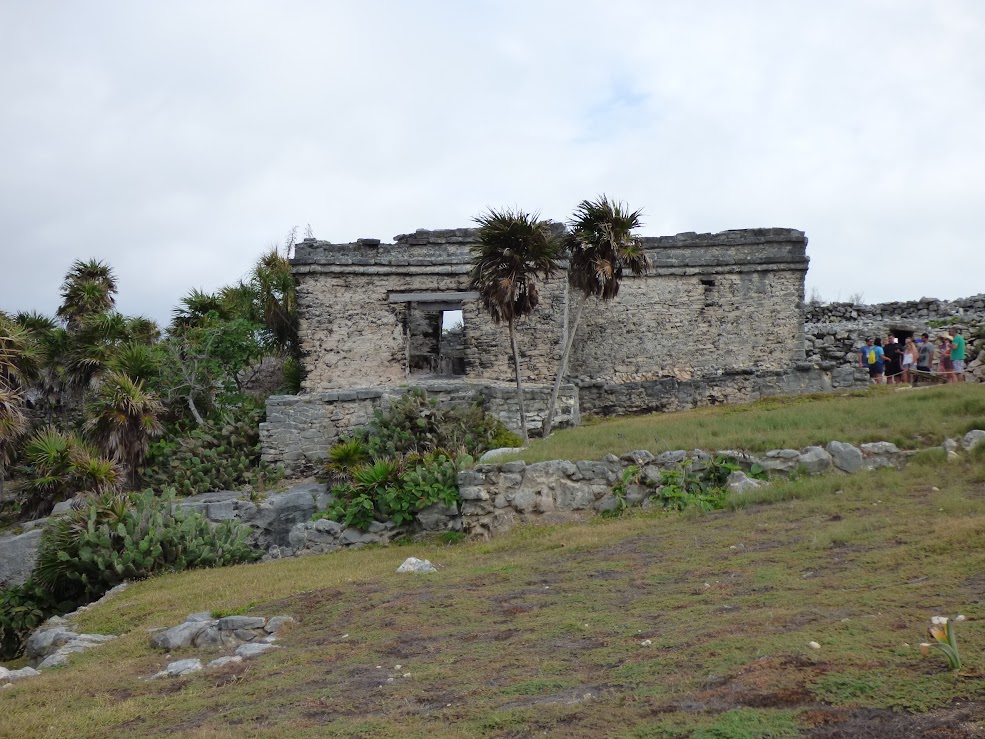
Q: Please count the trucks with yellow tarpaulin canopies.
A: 0